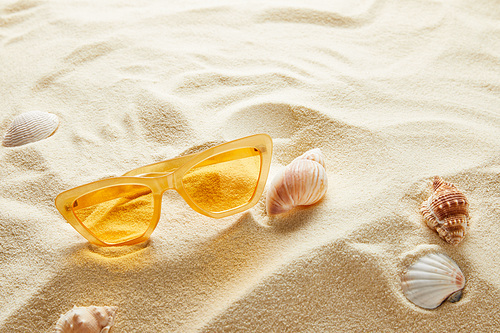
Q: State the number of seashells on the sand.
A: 5